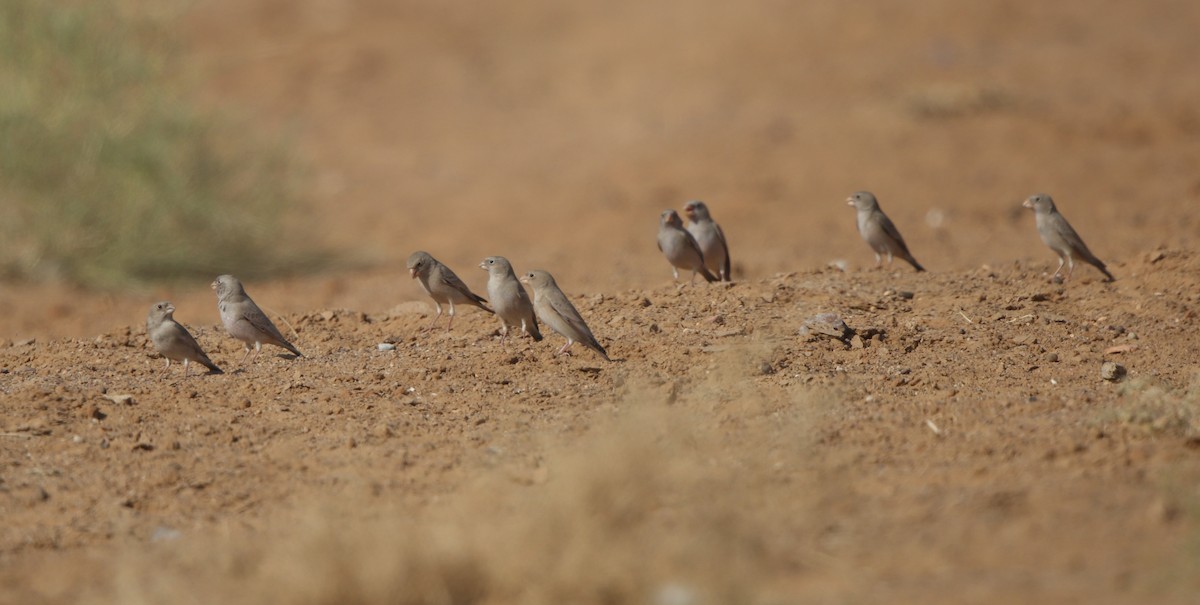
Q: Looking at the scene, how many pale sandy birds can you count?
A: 9